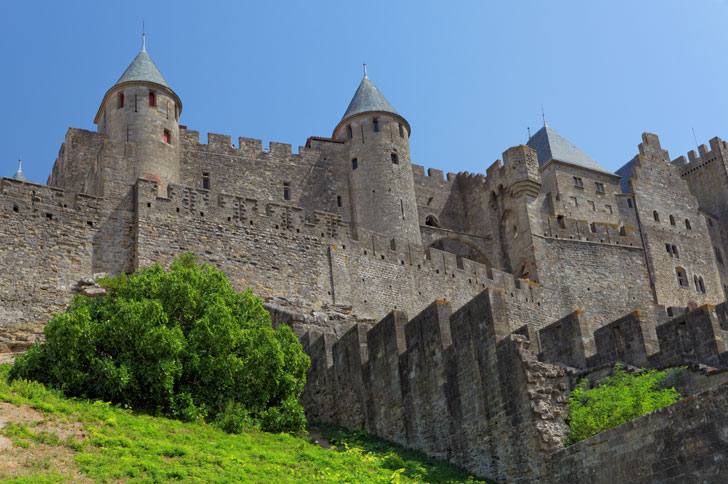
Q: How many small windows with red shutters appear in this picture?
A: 3